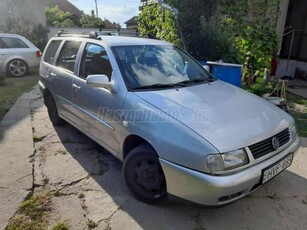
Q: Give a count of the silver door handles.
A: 2